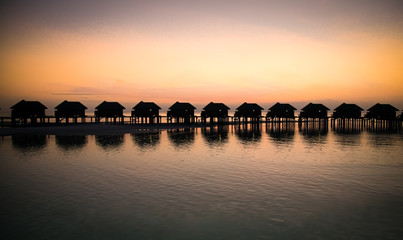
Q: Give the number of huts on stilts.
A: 11